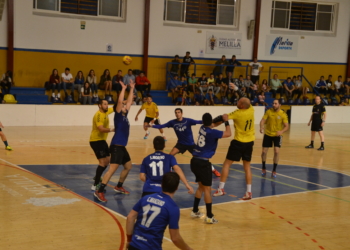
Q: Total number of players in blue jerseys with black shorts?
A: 5